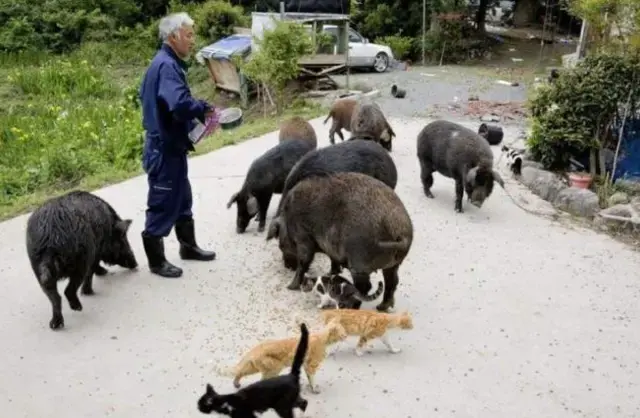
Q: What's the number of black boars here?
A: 5